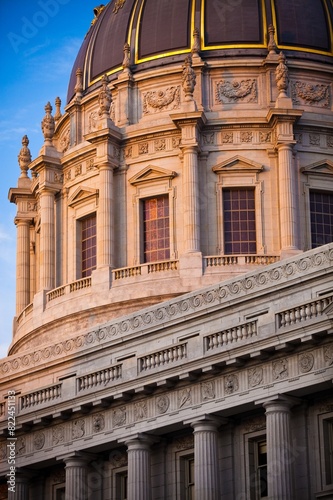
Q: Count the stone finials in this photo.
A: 10